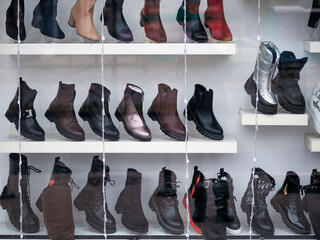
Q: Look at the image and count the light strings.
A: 4